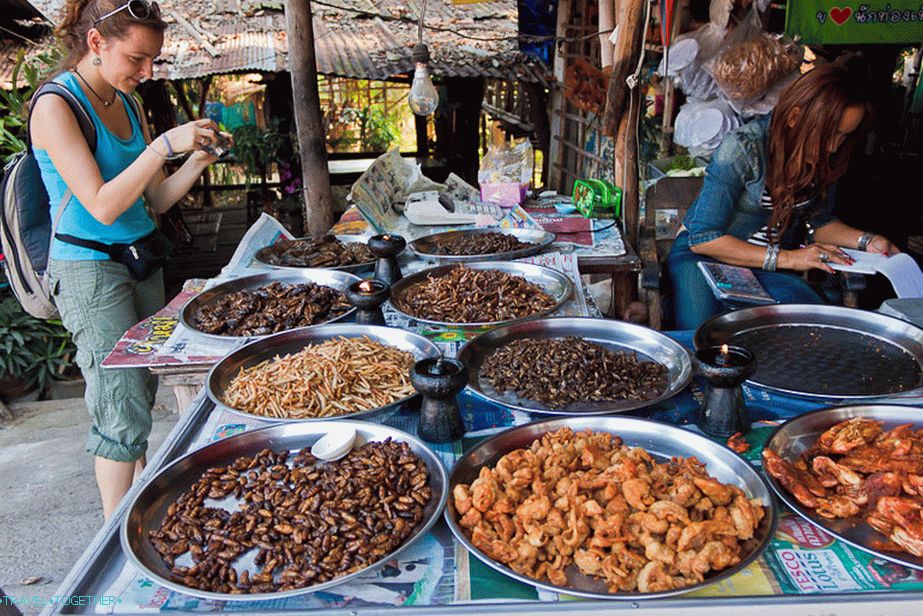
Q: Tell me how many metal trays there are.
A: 10